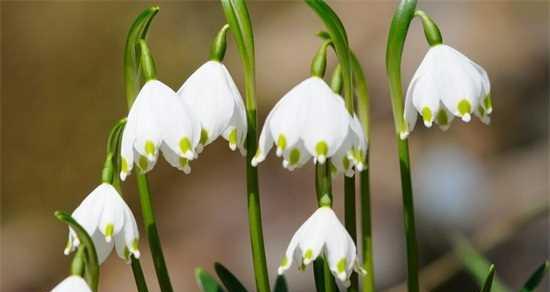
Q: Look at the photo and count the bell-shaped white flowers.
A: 8